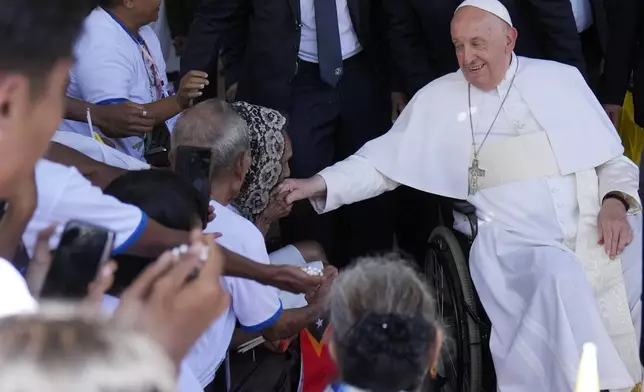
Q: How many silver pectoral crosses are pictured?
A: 1